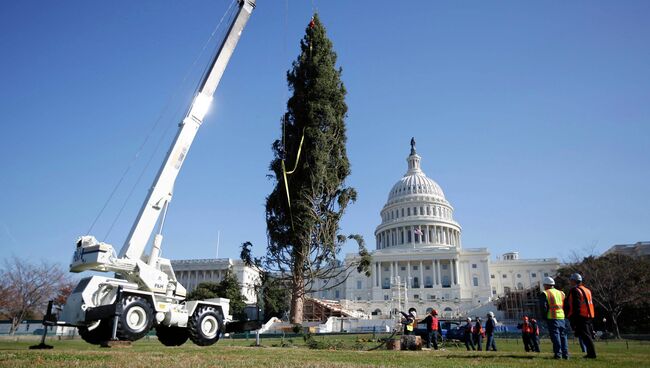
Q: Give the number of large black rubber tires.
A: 4